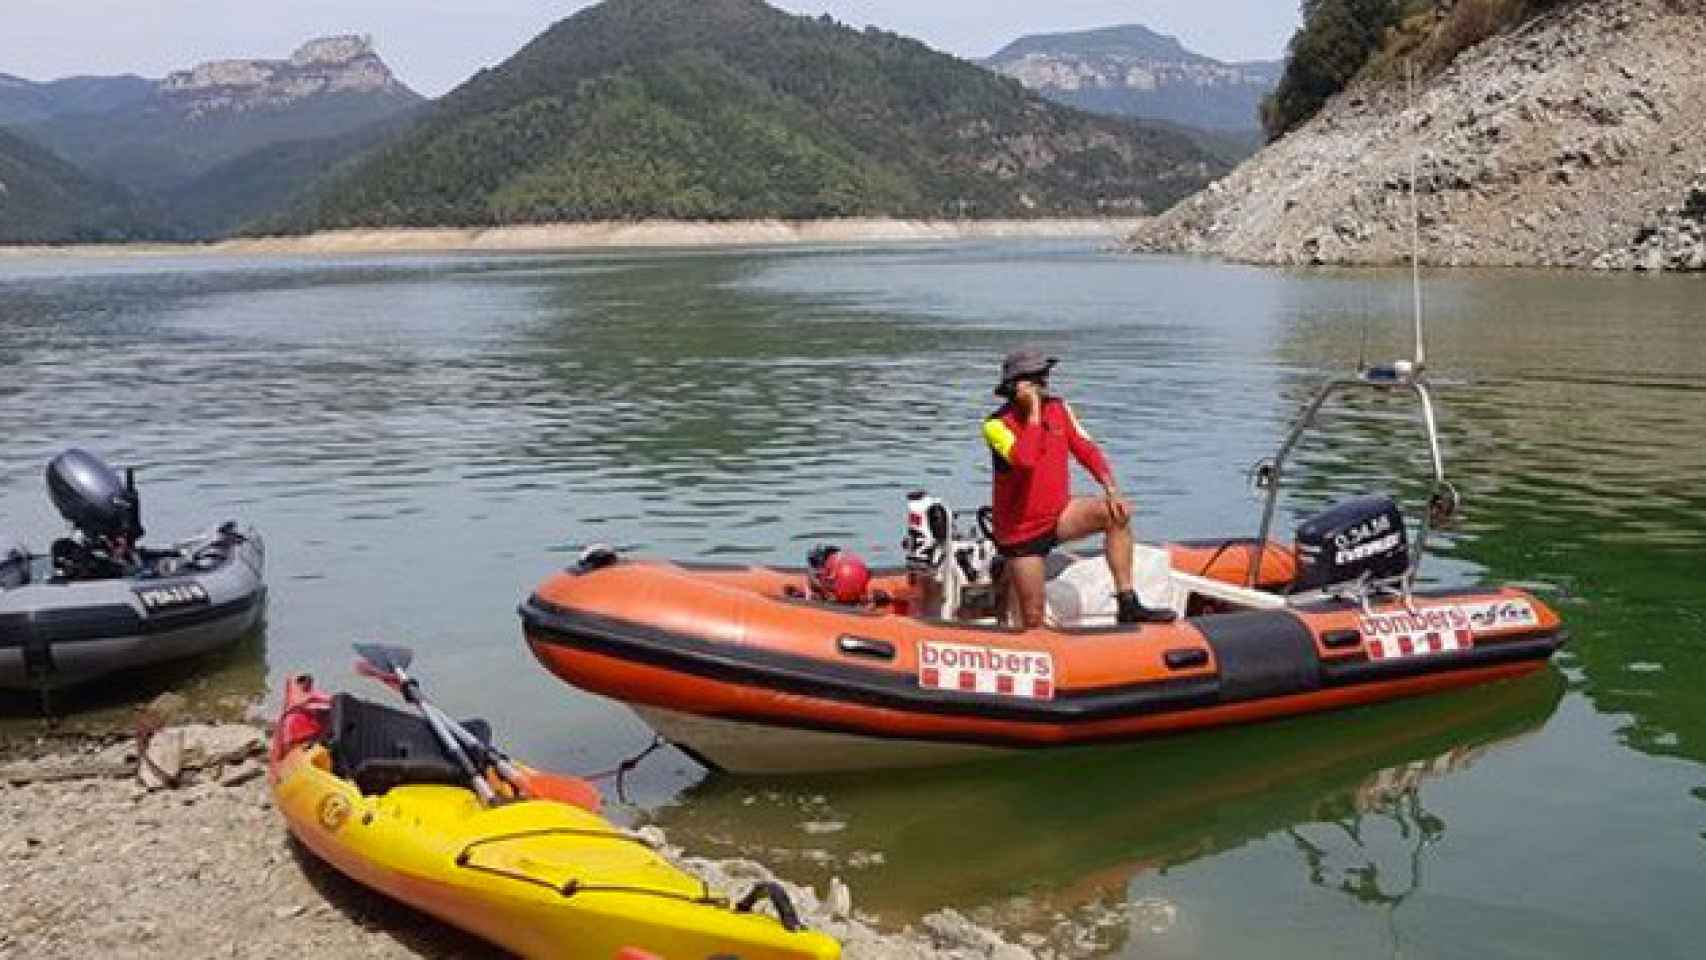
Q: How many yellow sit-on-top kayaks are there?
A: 1